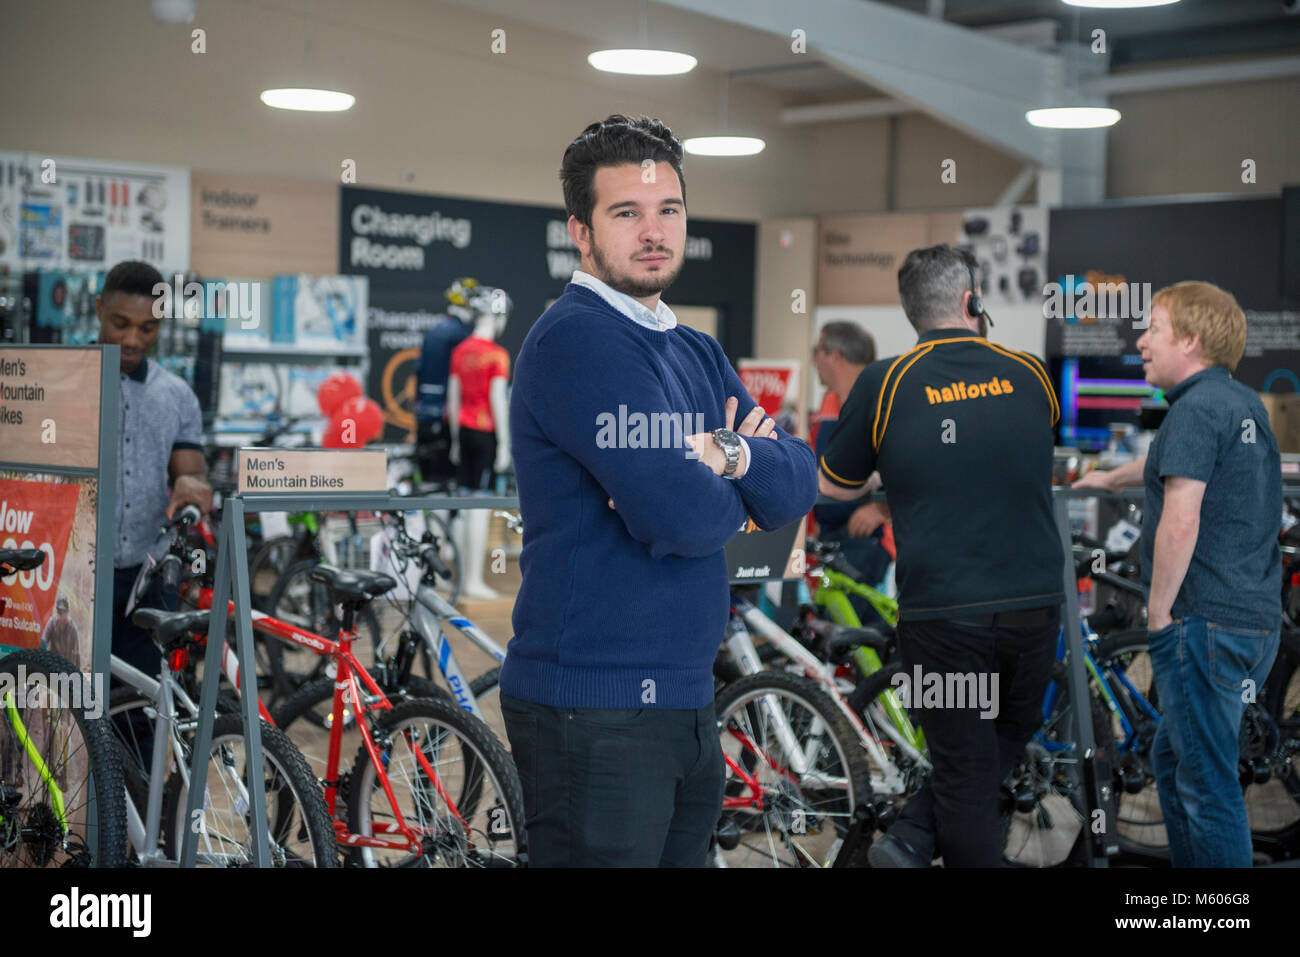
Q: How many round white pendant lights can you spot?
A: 5